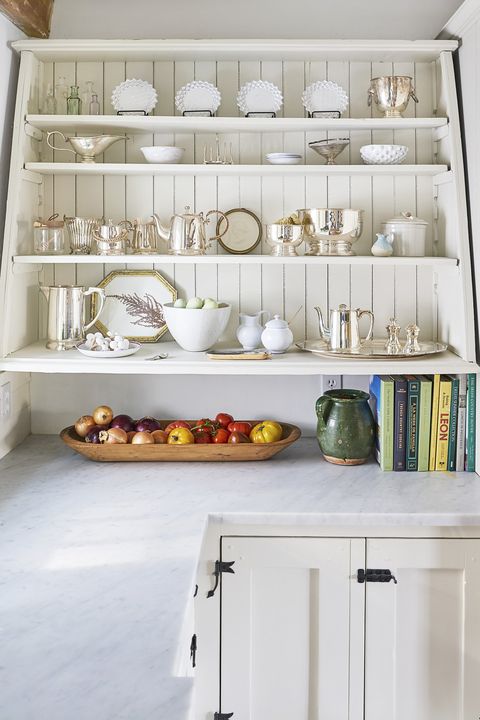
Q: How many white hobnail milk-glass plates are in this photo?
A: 4